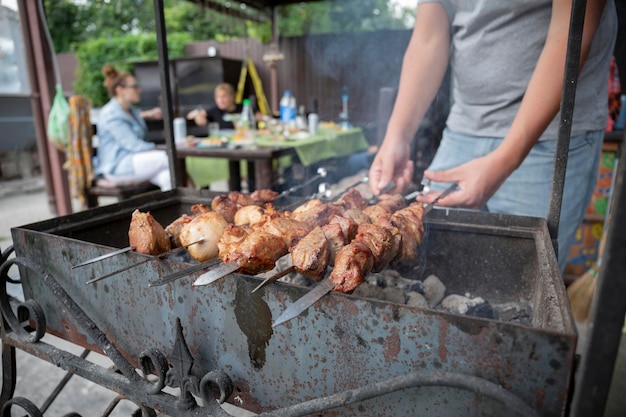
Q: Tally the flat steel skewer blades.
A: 6